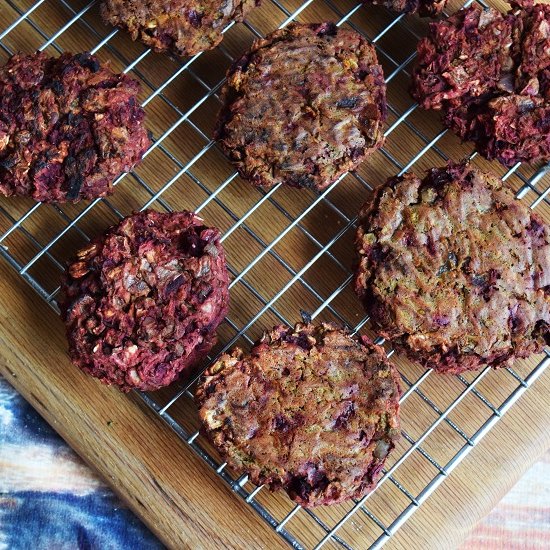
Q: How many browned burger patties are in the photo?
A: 4